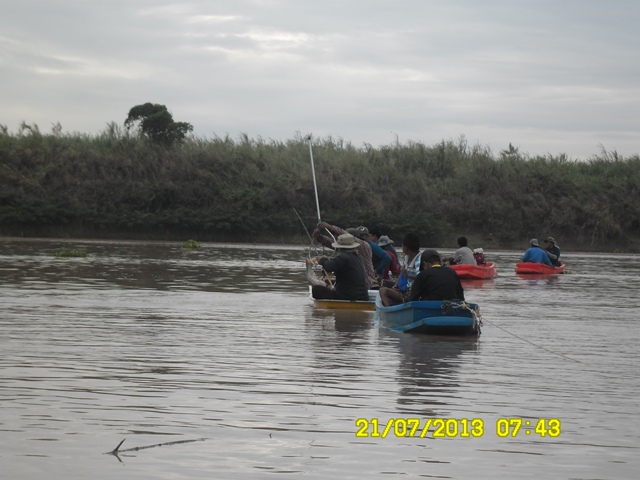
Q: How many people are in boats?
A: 11